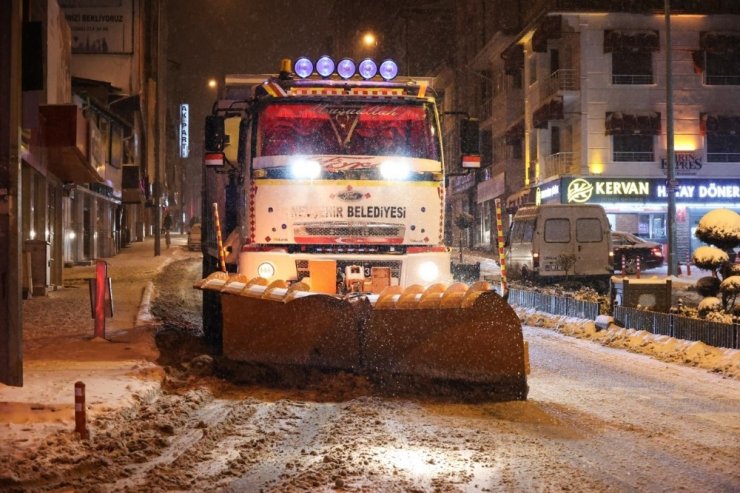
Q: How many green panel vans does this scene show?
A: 0